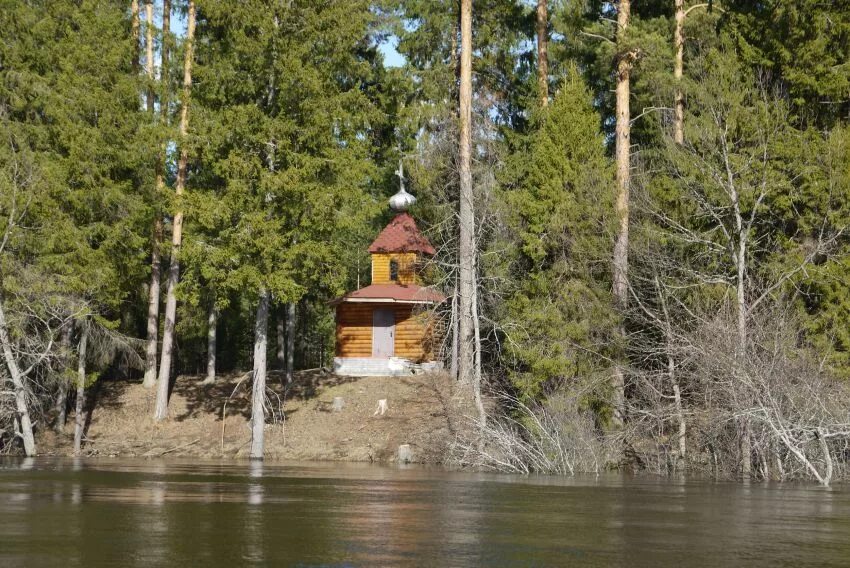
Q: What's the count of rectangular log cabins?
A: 1